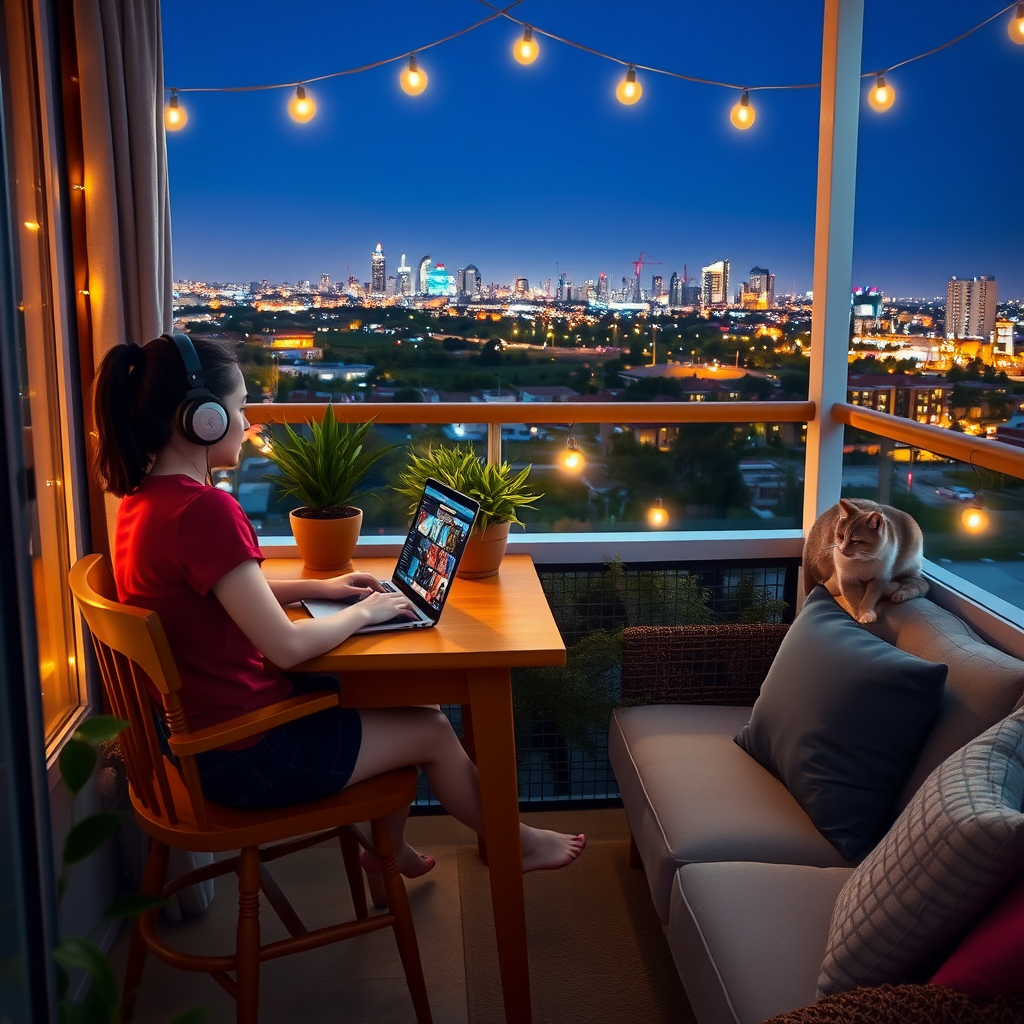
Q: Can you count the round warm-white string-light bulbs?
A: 11